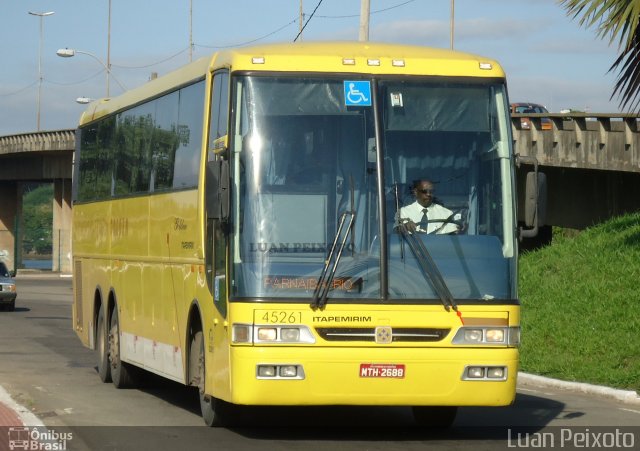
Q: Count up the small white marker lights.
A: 5